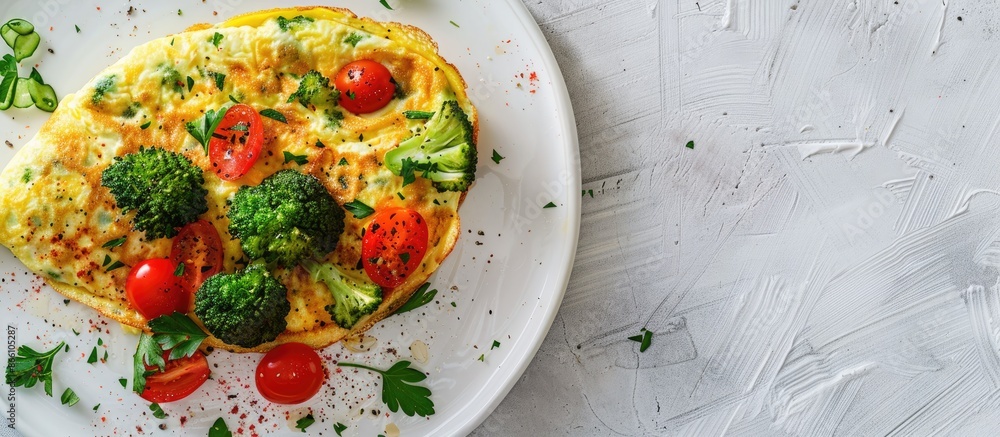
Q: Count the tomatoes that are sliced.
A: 4